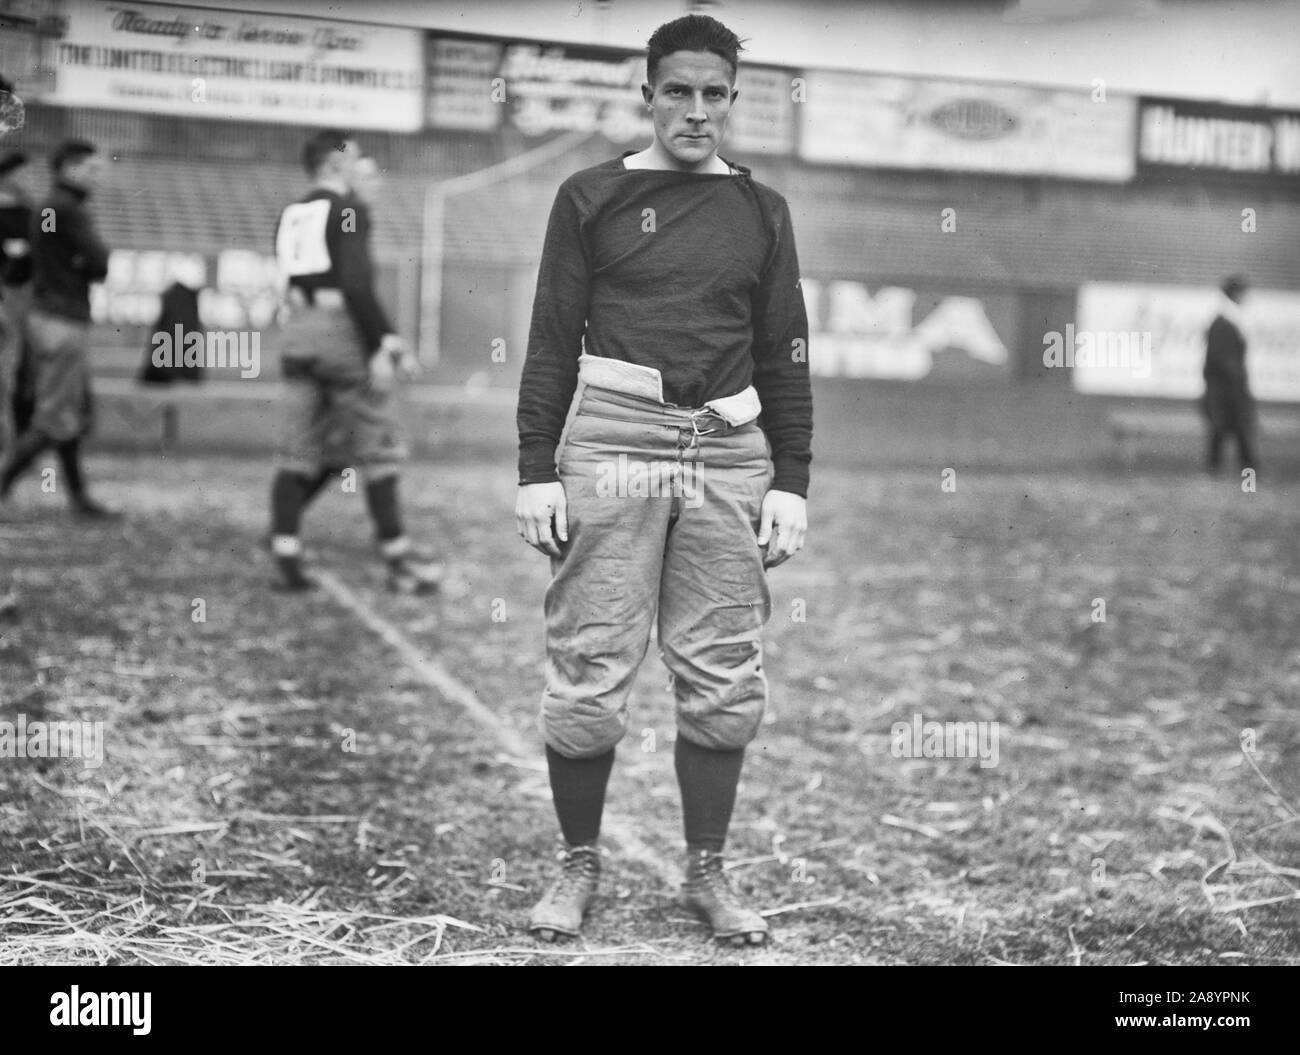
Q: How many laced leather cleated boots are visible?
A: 2